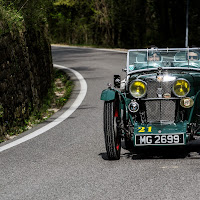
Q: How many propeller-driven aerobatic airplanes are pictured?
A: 0